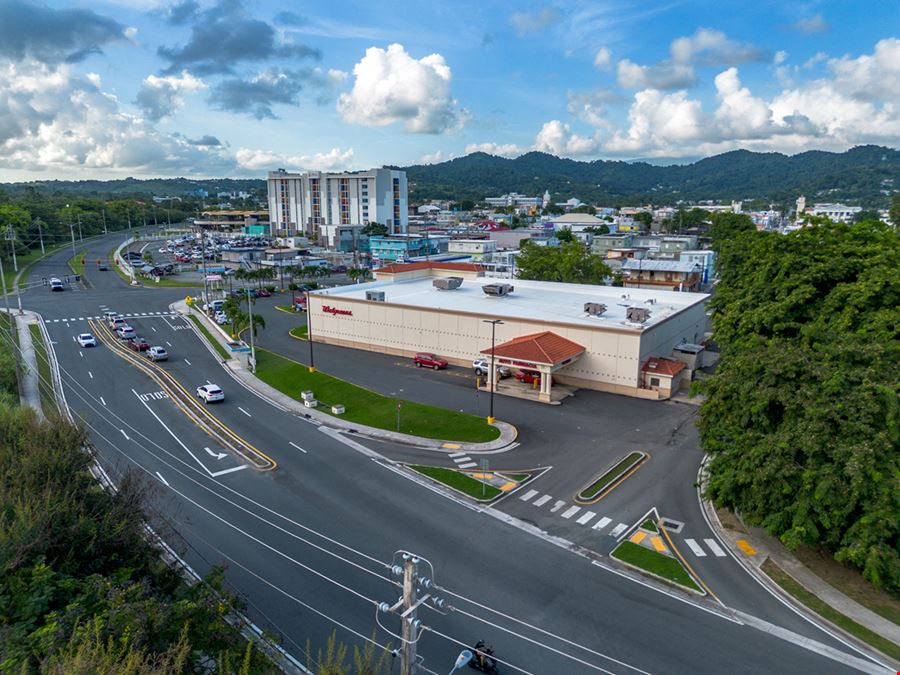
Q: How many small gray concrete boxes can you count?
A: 3